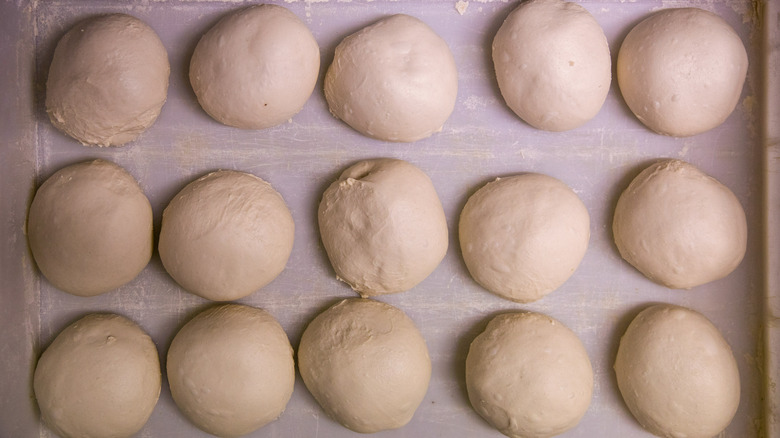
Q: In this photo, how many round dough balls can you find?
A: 15